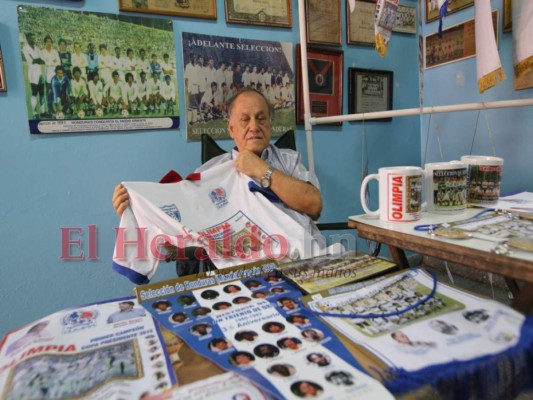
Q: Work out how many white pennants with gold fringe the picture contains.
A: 3